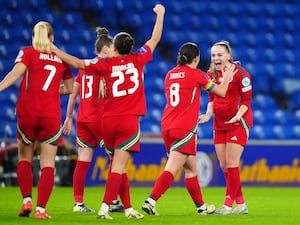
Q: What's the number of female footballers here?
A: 5